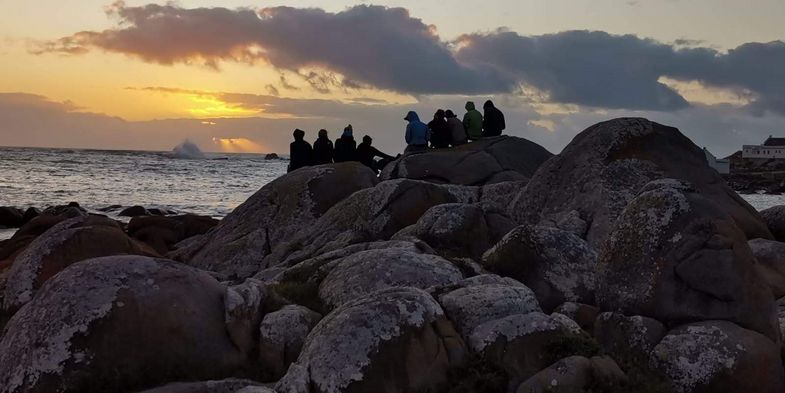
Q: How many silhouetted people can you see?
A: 9